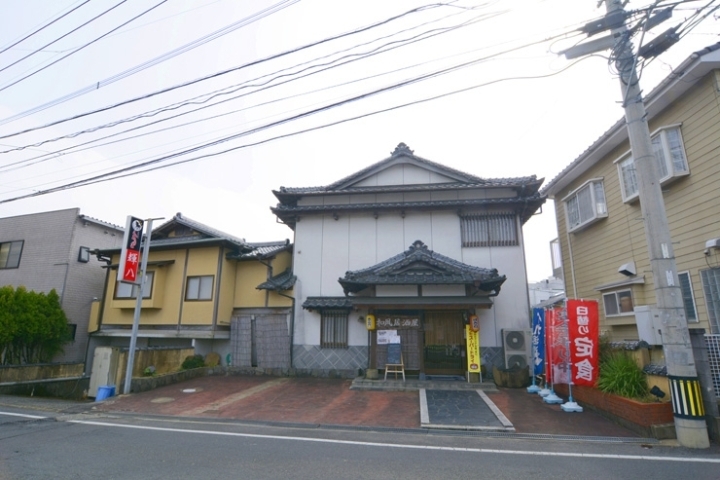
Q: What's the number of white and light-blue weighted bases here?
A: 4